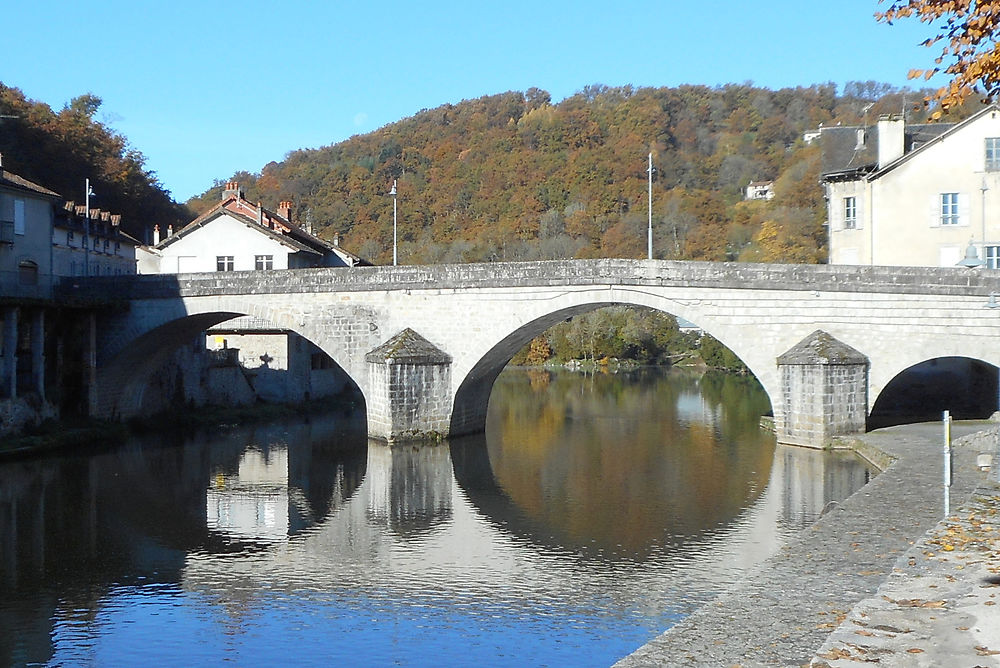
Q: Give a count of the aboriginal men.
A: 0